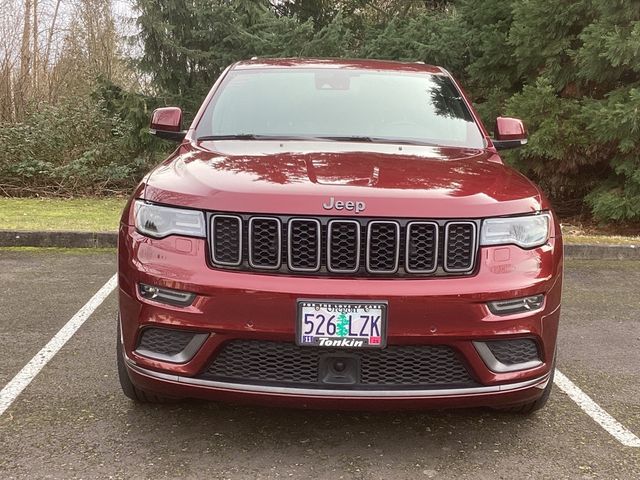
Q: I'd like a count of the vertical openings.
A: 7